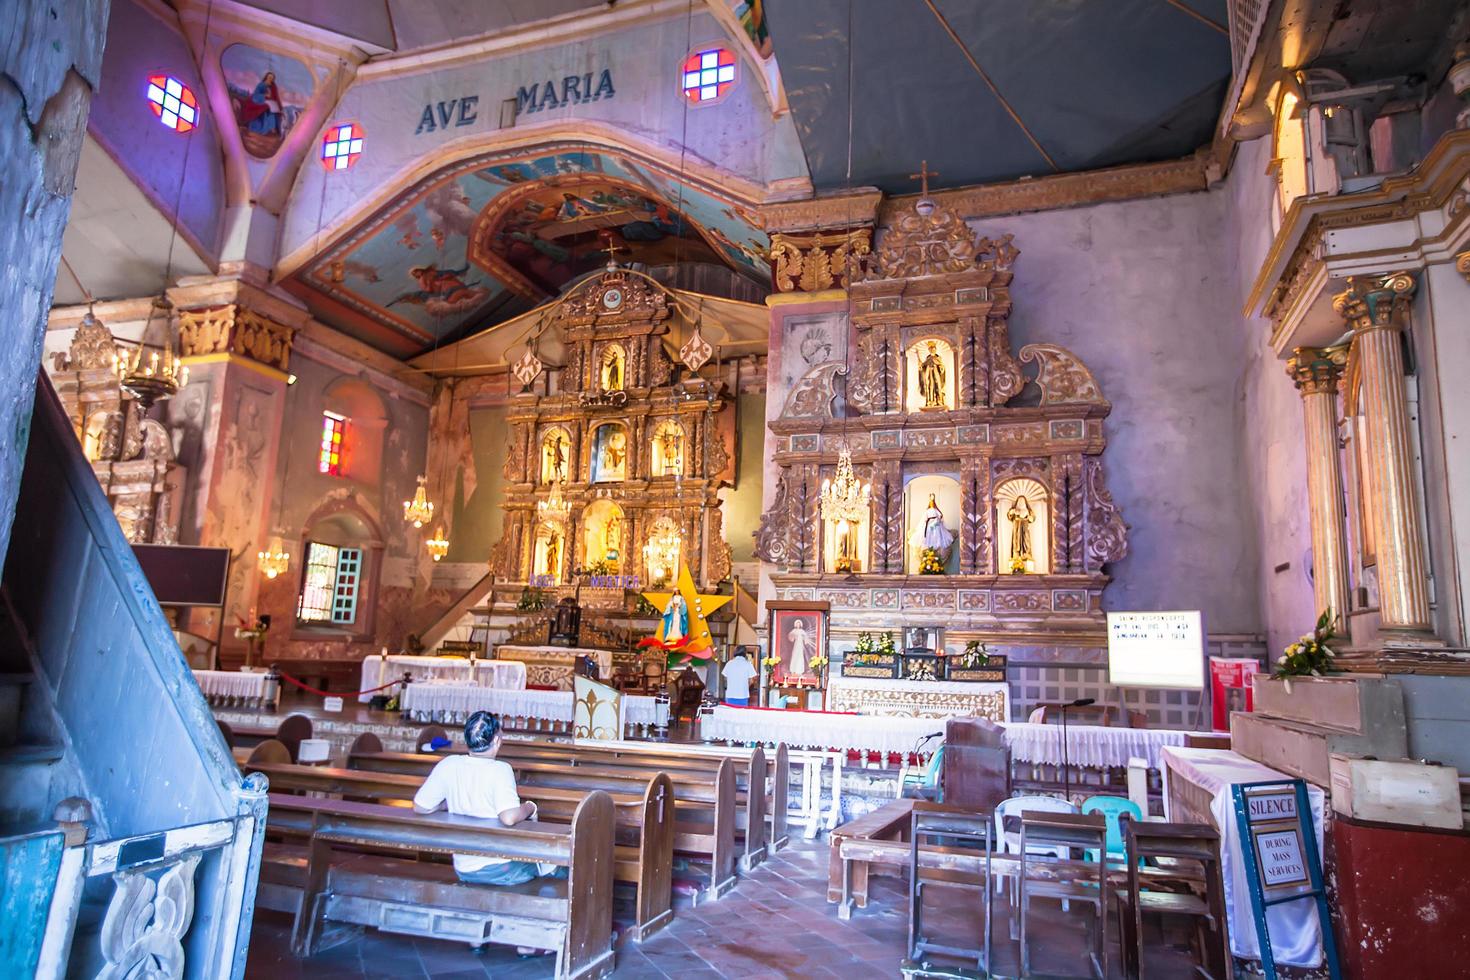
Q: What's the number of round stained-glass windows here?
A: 3